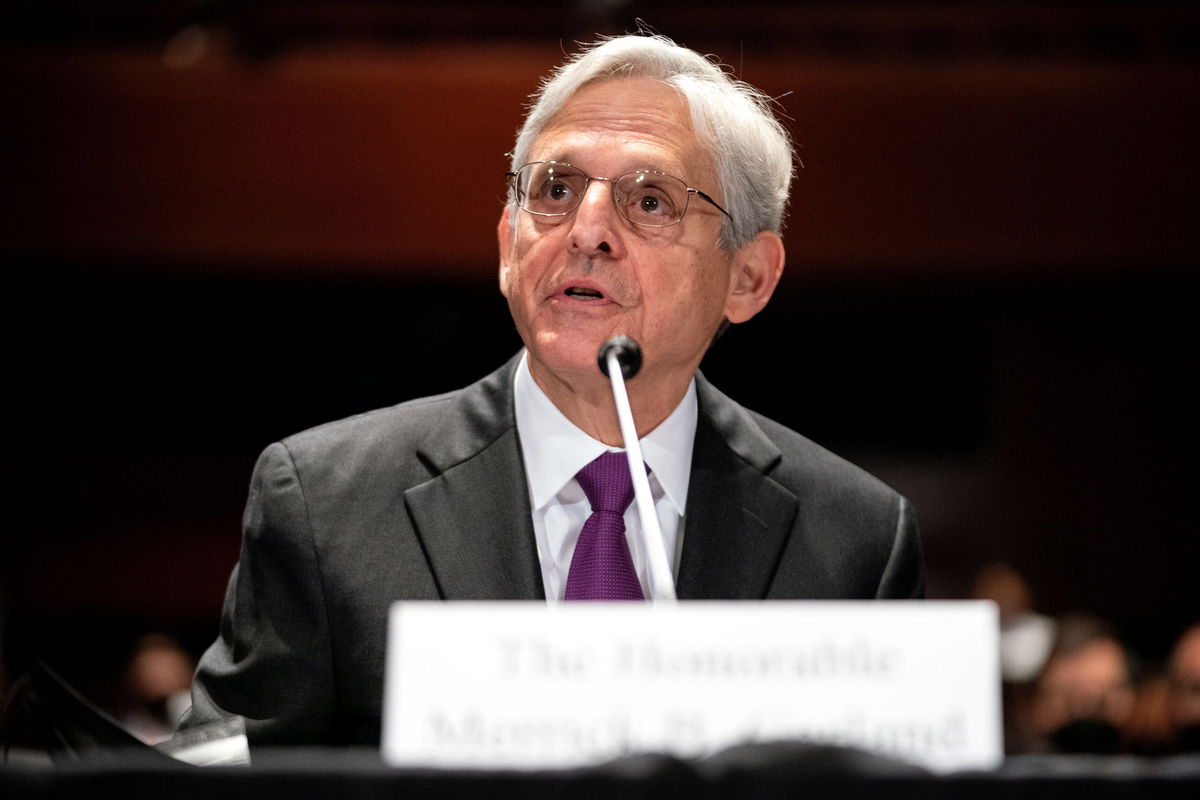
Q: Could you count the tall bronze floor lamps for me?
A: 0